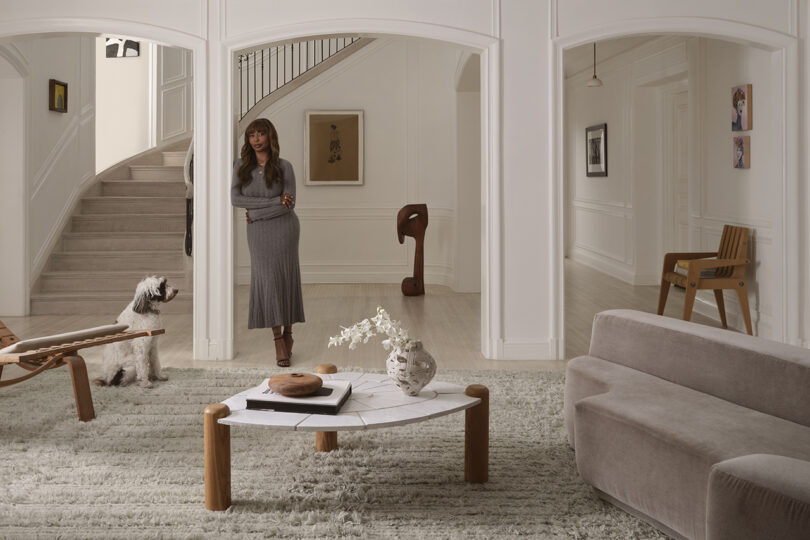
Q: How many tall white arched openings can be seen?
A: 3